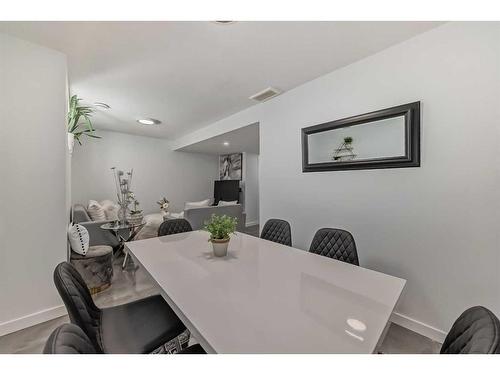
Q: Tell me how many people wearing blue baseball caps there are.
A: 0